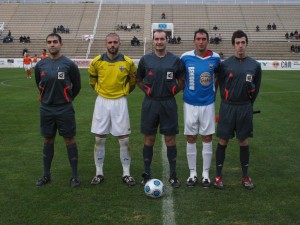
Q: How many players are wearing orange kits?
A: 3